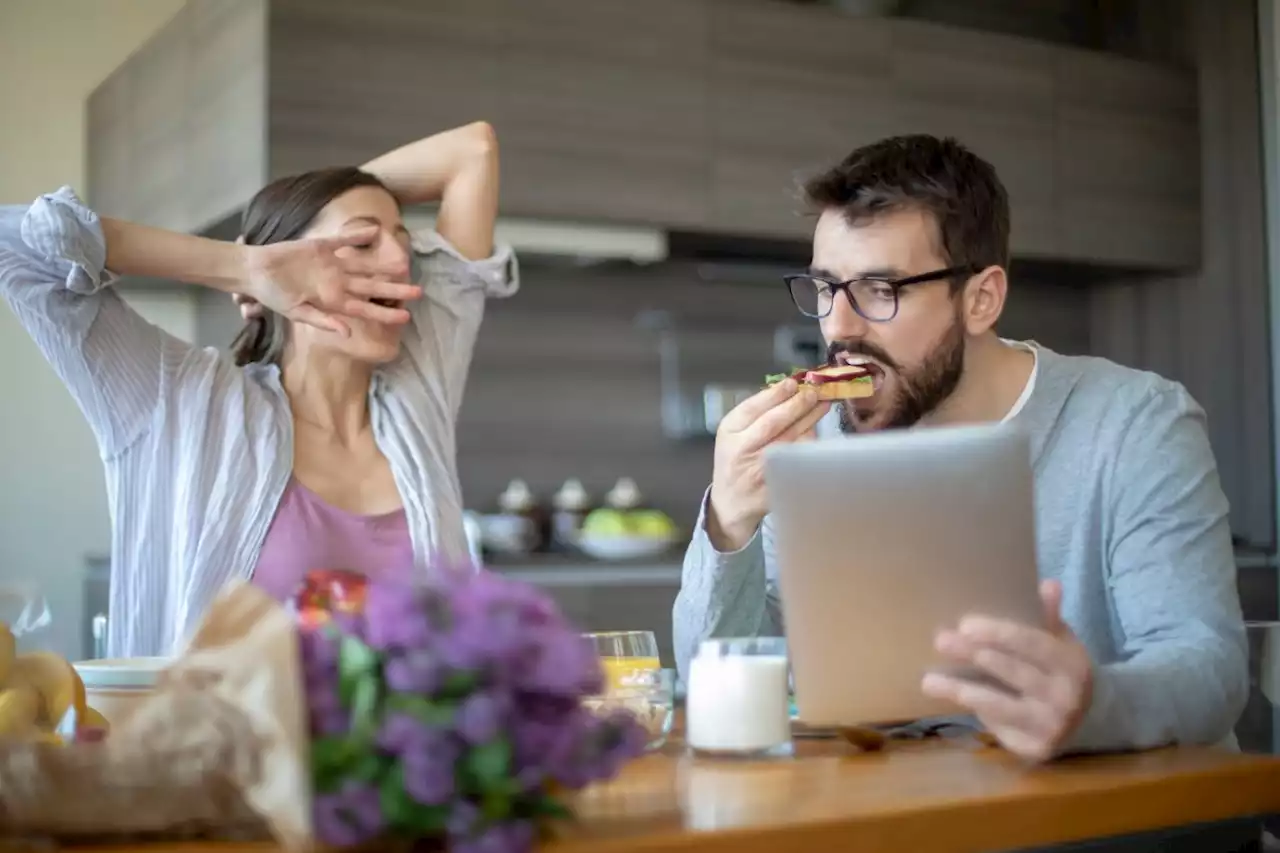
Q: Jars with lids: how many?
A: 3